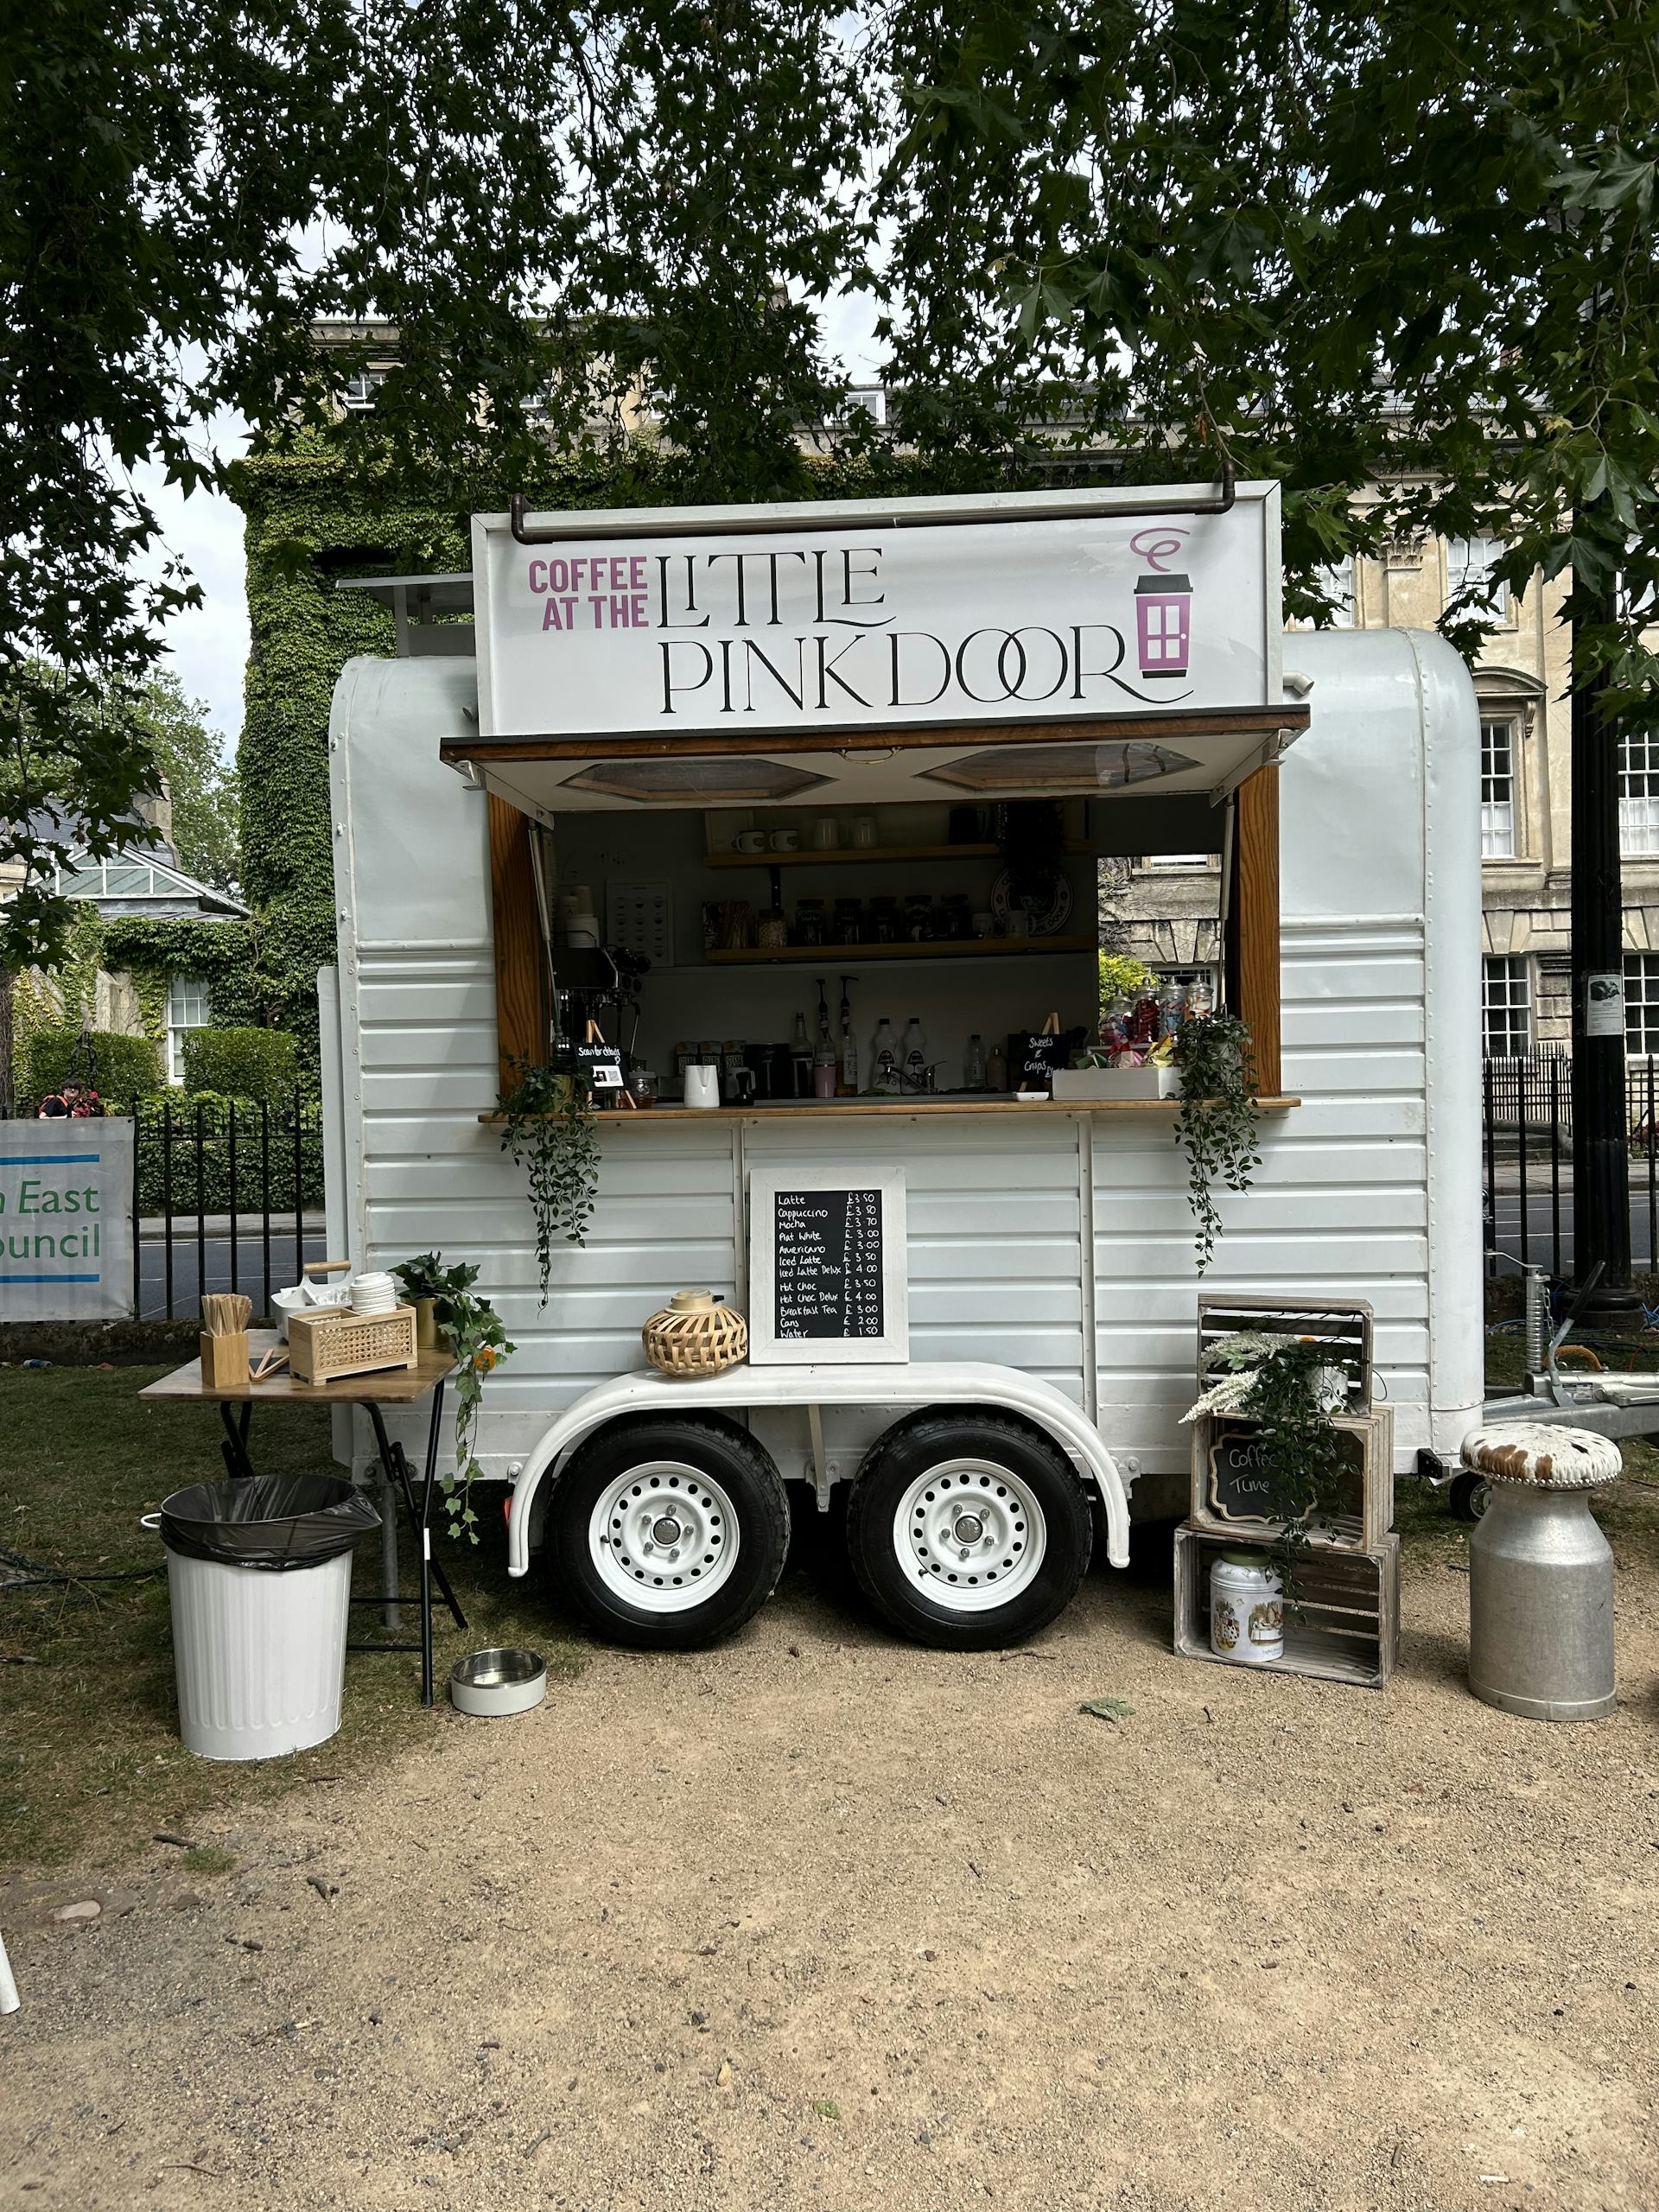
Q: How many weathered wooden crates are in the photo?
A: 3